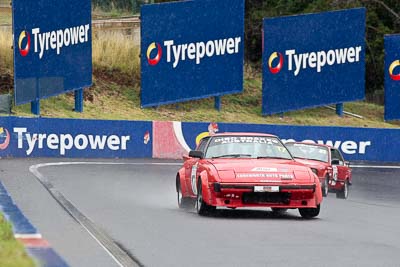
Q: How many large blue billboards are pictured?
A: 4